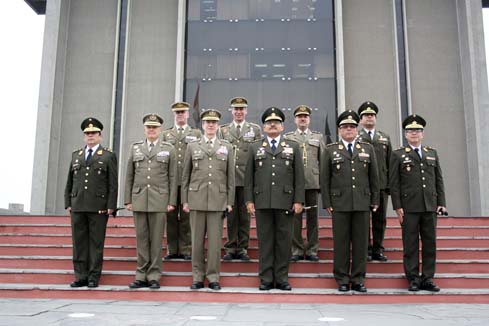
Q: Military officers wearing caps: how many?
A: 10